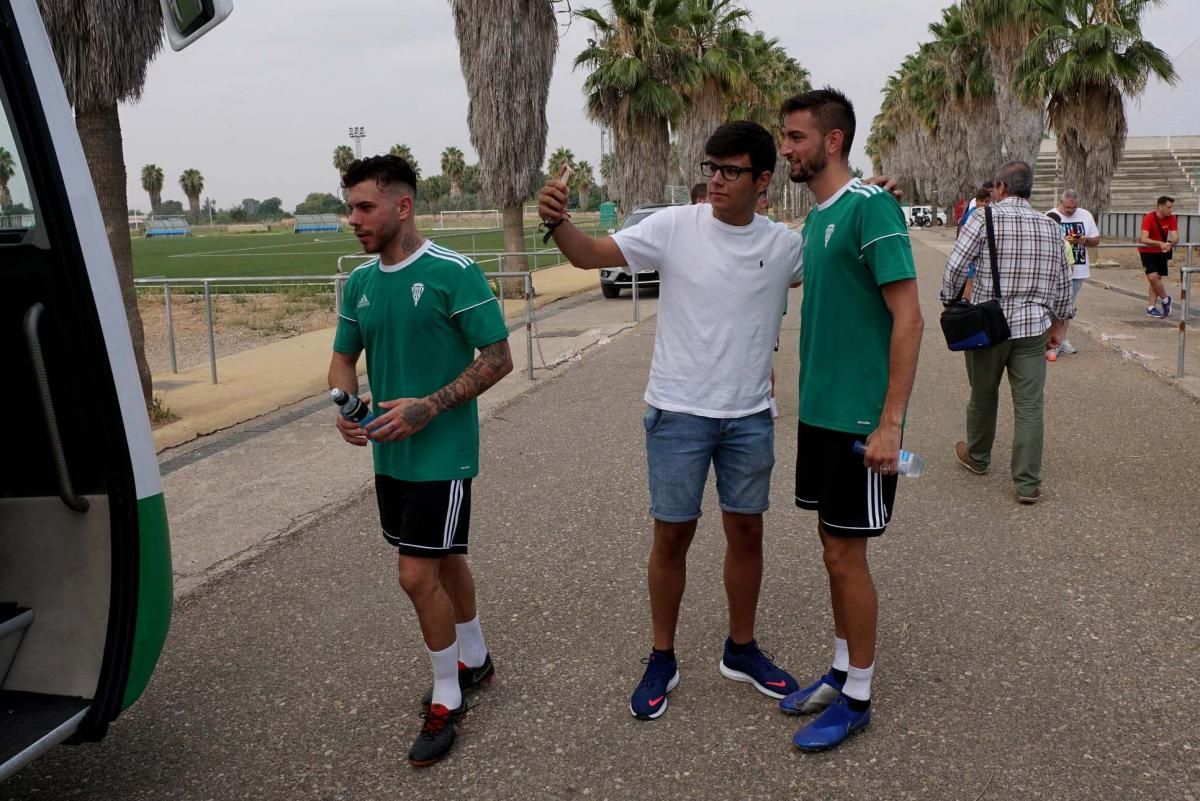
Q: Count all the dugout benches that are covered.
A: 2